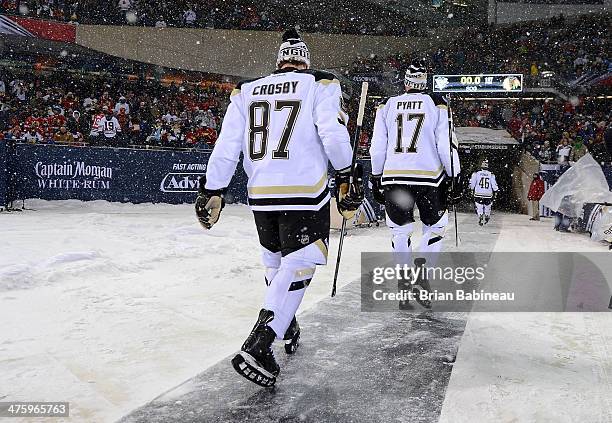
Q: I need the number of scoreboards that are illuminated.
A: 1